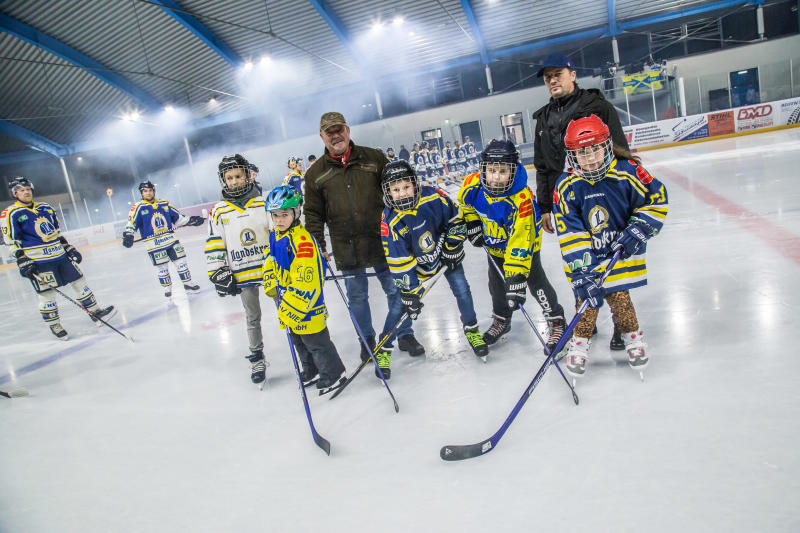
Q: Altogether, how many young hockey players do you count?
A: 5